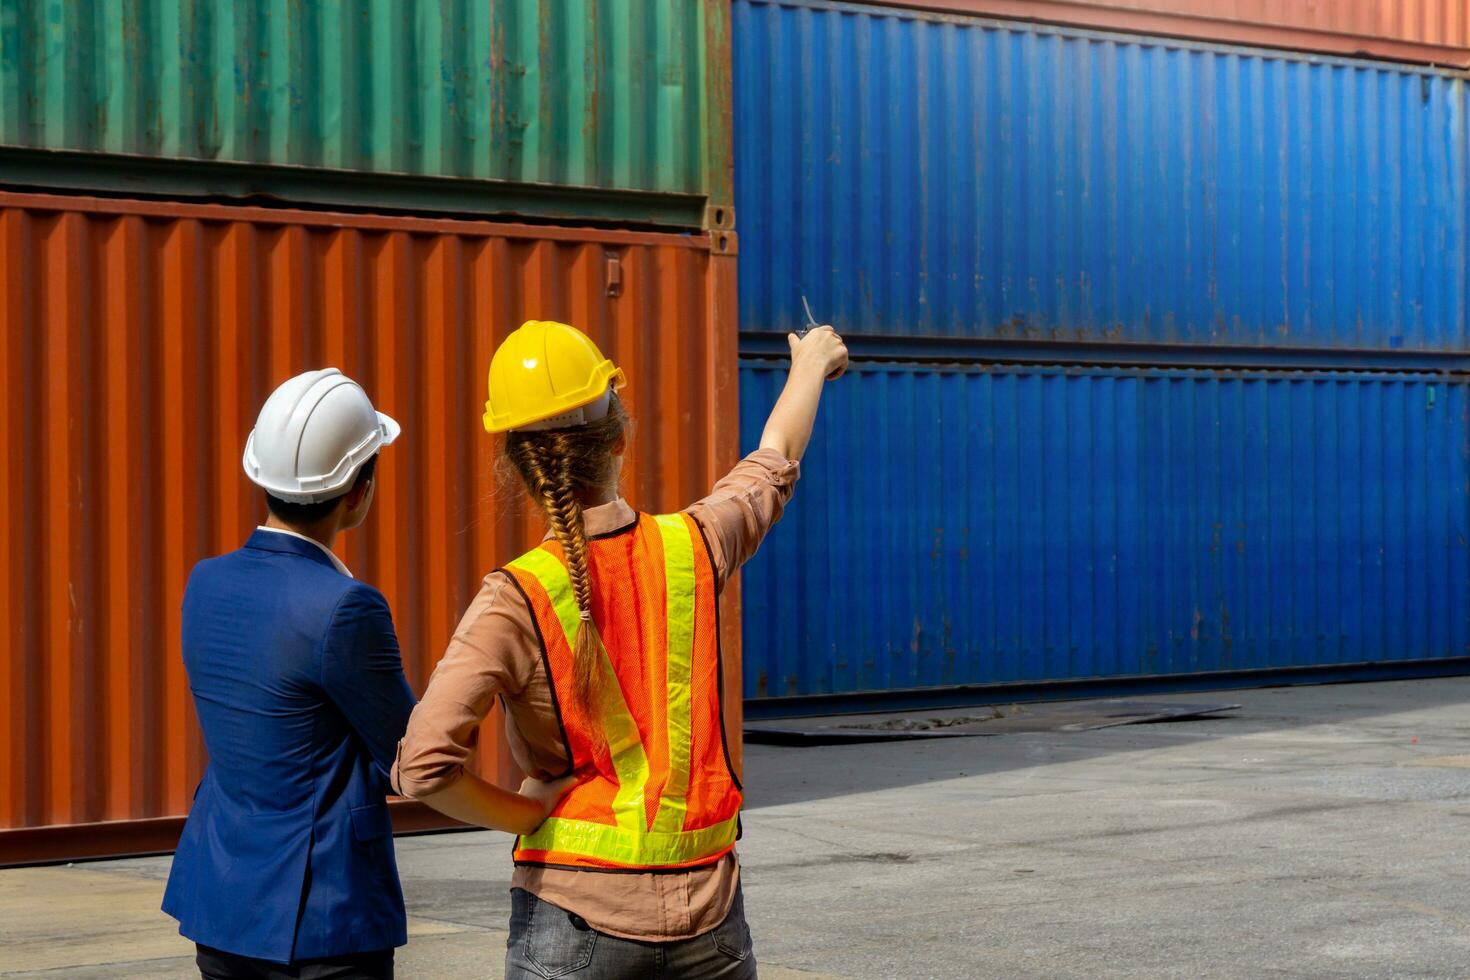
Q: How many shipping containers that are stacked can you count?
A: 5